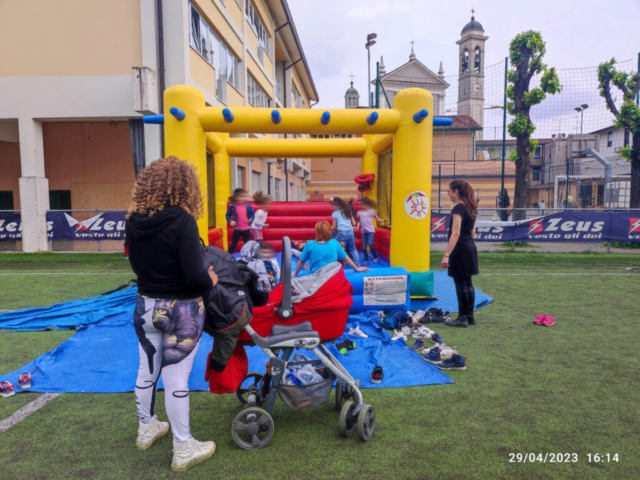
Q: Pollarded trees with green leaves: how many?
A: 2